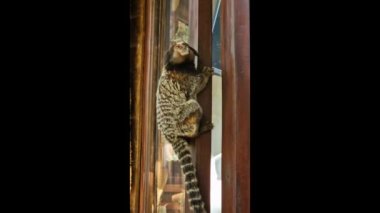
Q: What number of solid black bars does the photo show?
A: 2